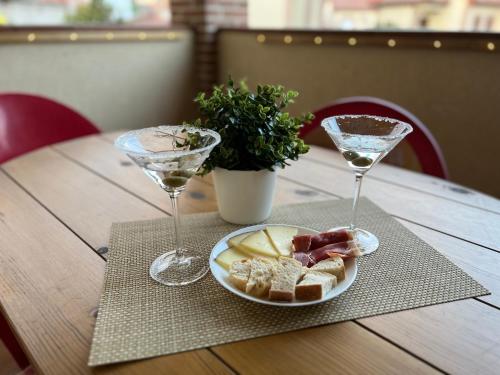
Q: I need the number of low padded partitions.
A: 2